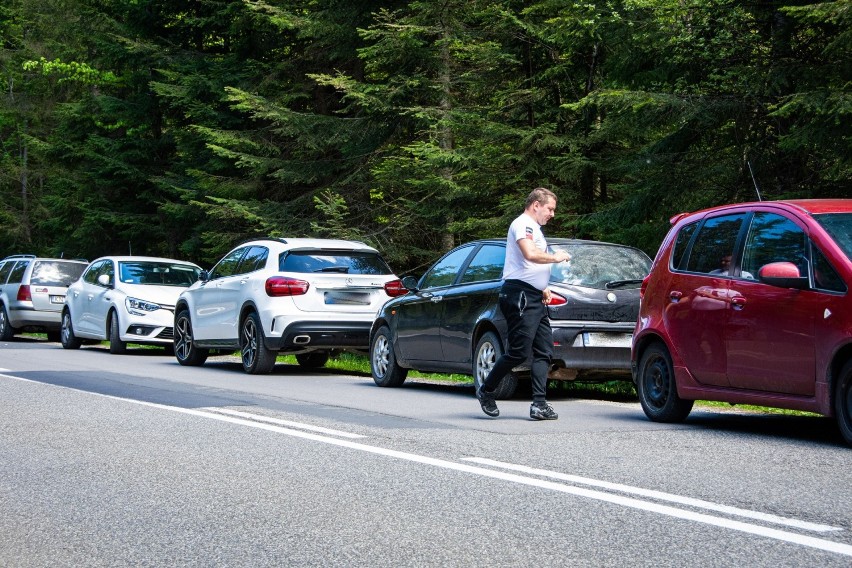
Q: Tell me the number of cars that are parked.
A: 5